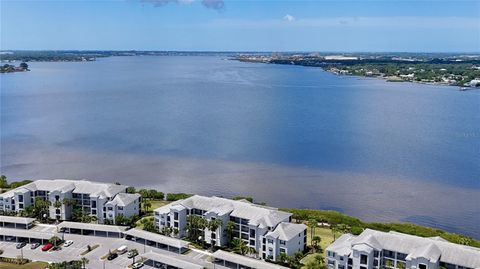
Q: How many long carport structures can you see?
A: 6